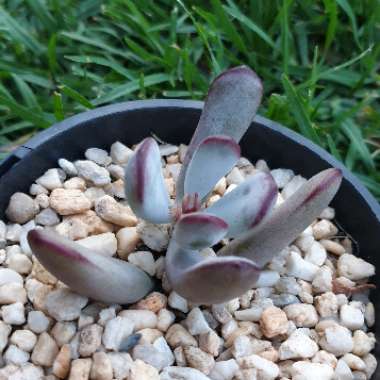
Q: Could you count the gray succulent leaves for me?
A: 8